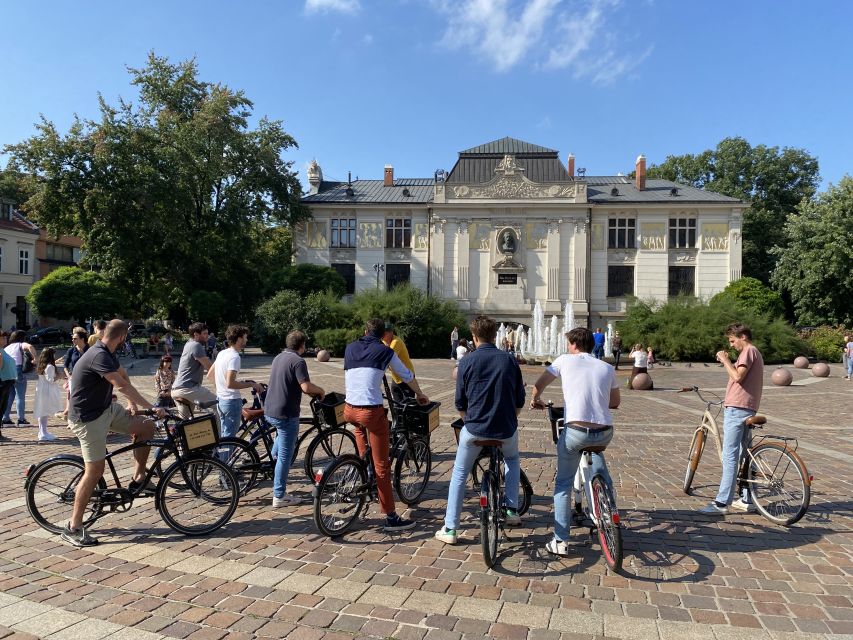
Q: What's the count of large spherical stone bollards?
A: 5